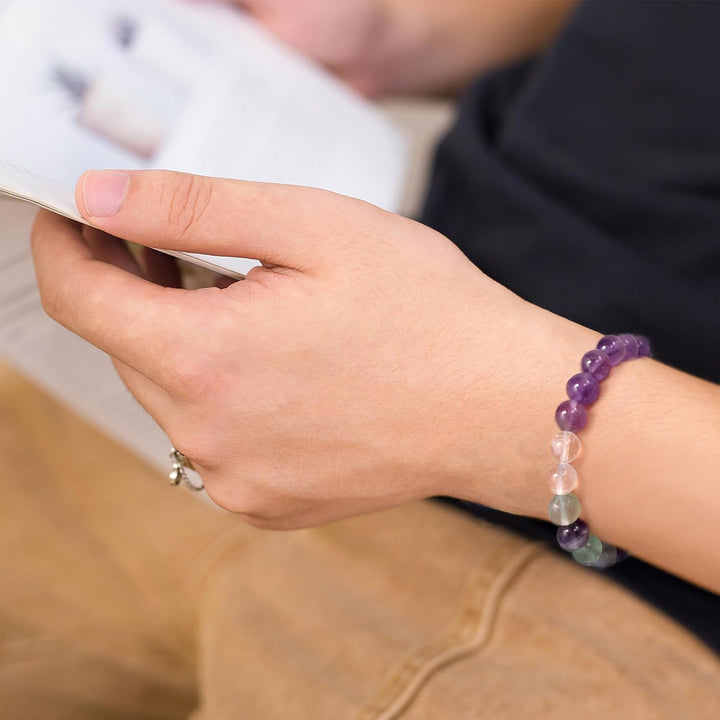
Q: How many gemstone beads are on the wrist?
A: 13